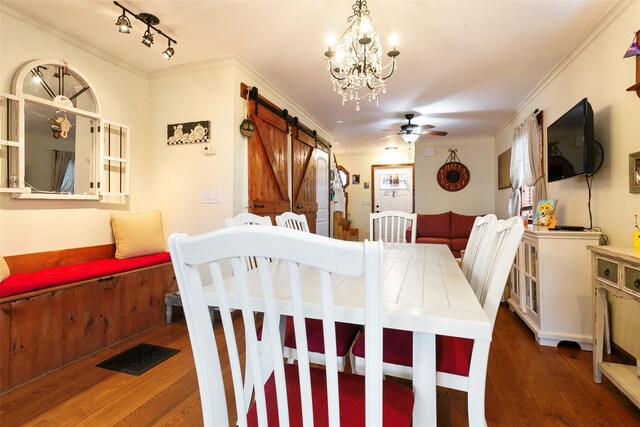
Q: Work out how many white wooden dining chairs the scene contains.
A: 6